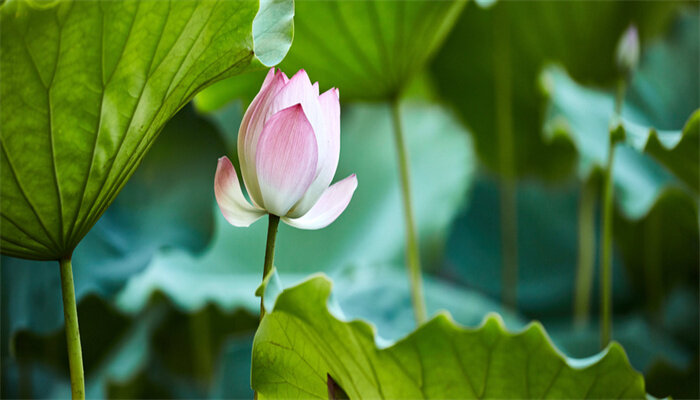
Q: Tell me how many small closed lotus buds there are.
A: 1